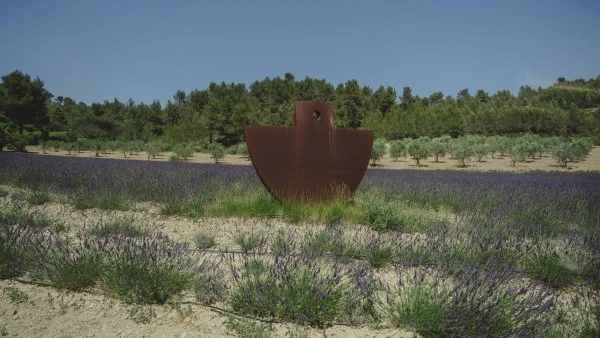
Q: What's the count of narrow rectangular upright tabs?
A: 1